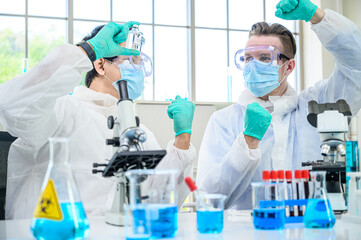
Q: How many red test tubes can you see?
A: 6